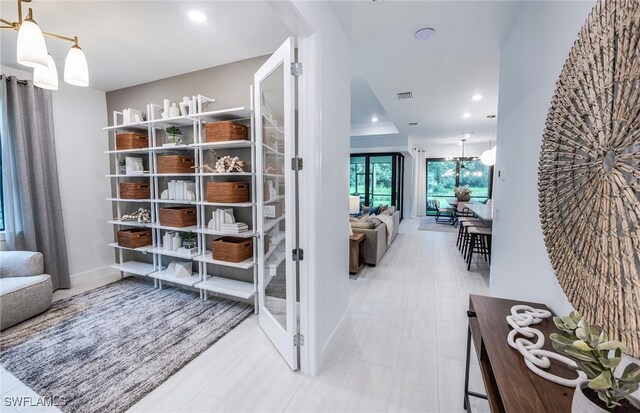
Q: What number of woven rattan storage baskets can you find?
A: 8